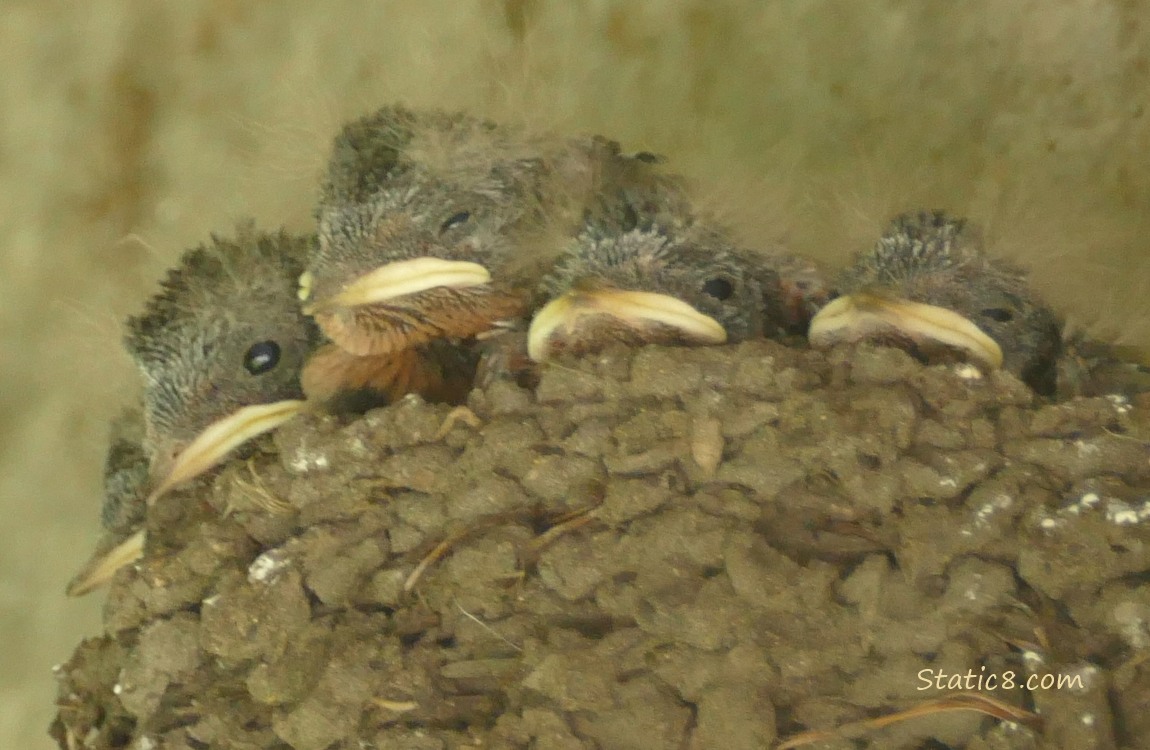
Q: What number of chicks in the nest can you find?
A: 5